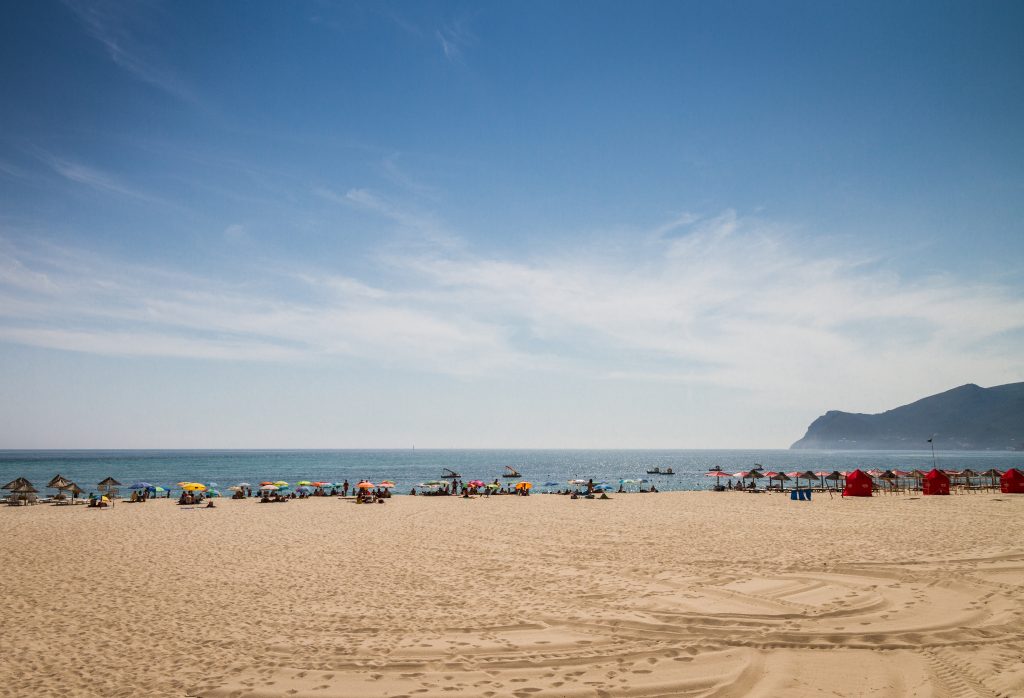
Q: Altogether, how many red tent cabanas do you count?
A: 3